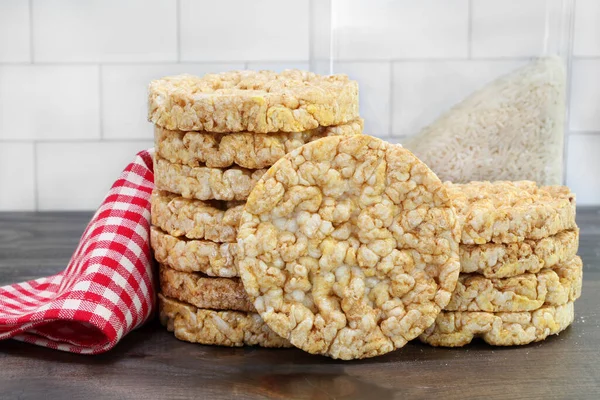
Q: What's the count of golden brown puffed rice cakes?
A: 12